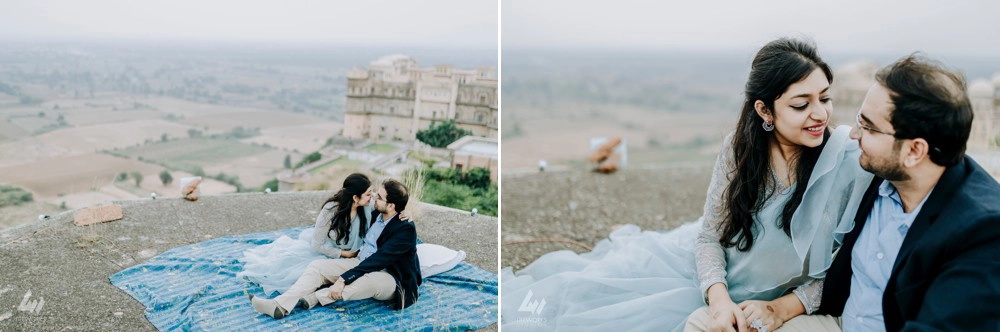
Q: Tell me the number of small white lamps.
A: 5